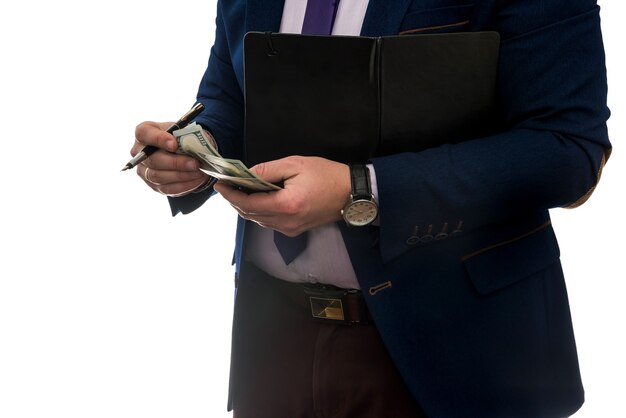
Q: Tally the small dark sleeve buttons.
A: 4